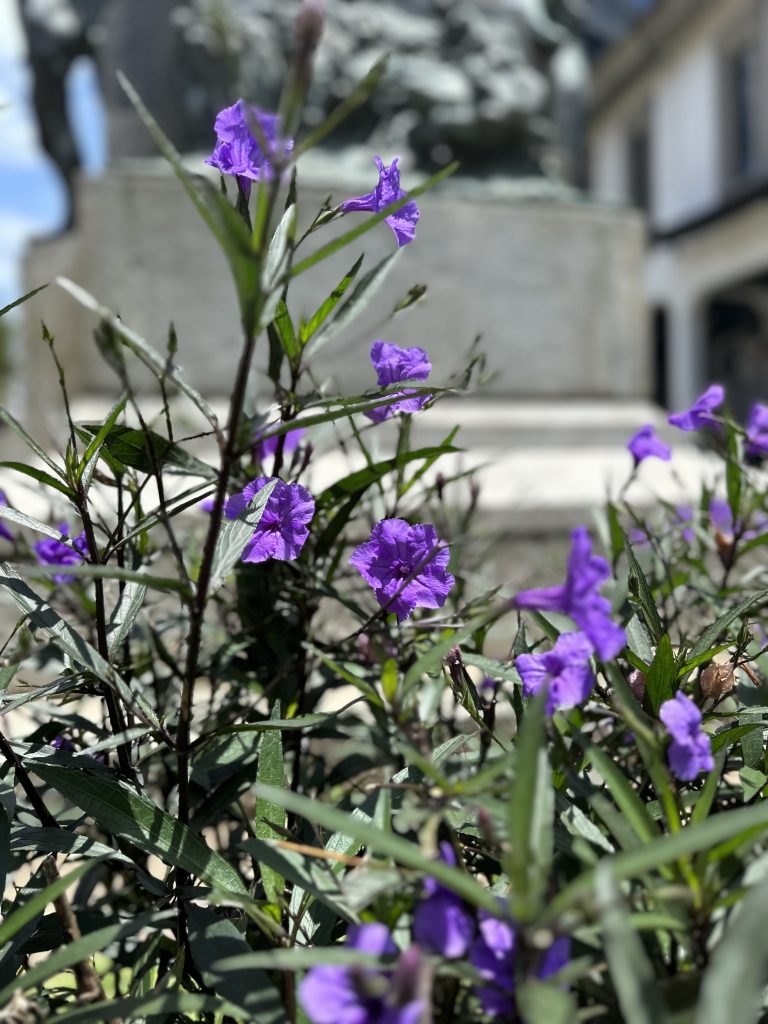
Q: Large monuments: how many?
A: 1